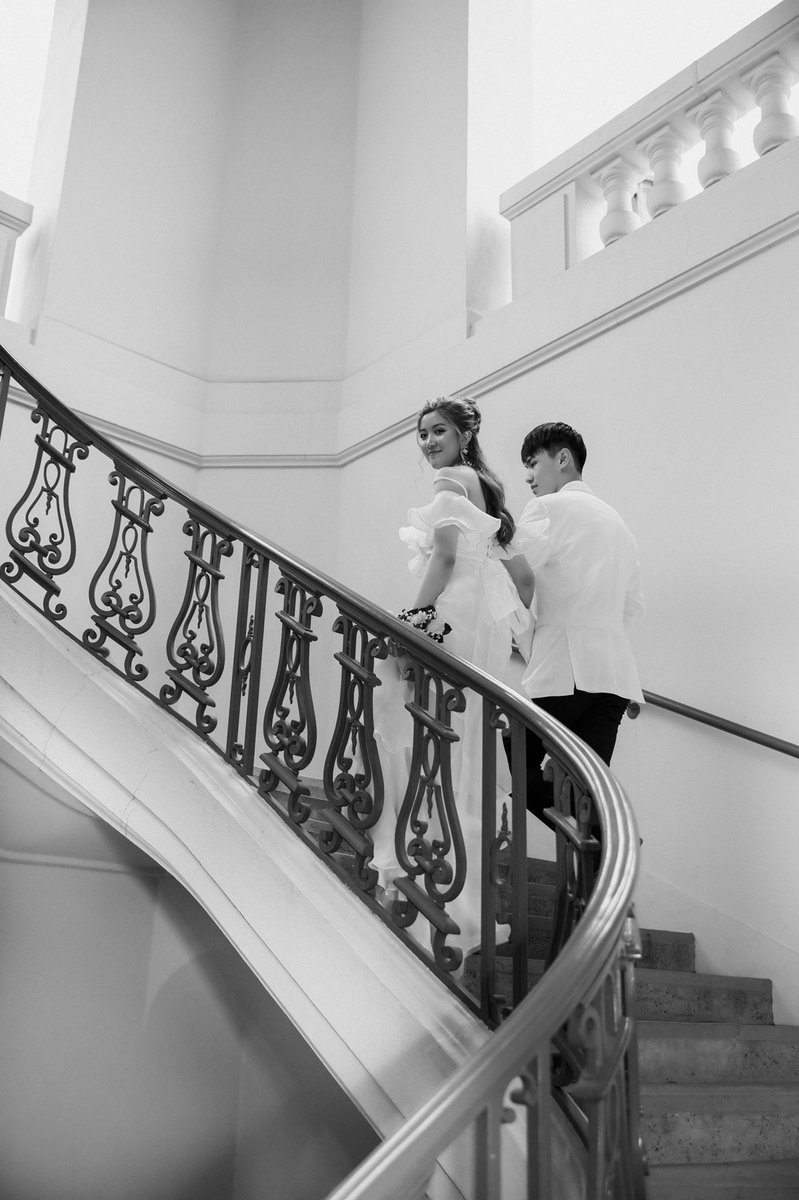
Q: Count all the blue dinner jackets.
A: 0